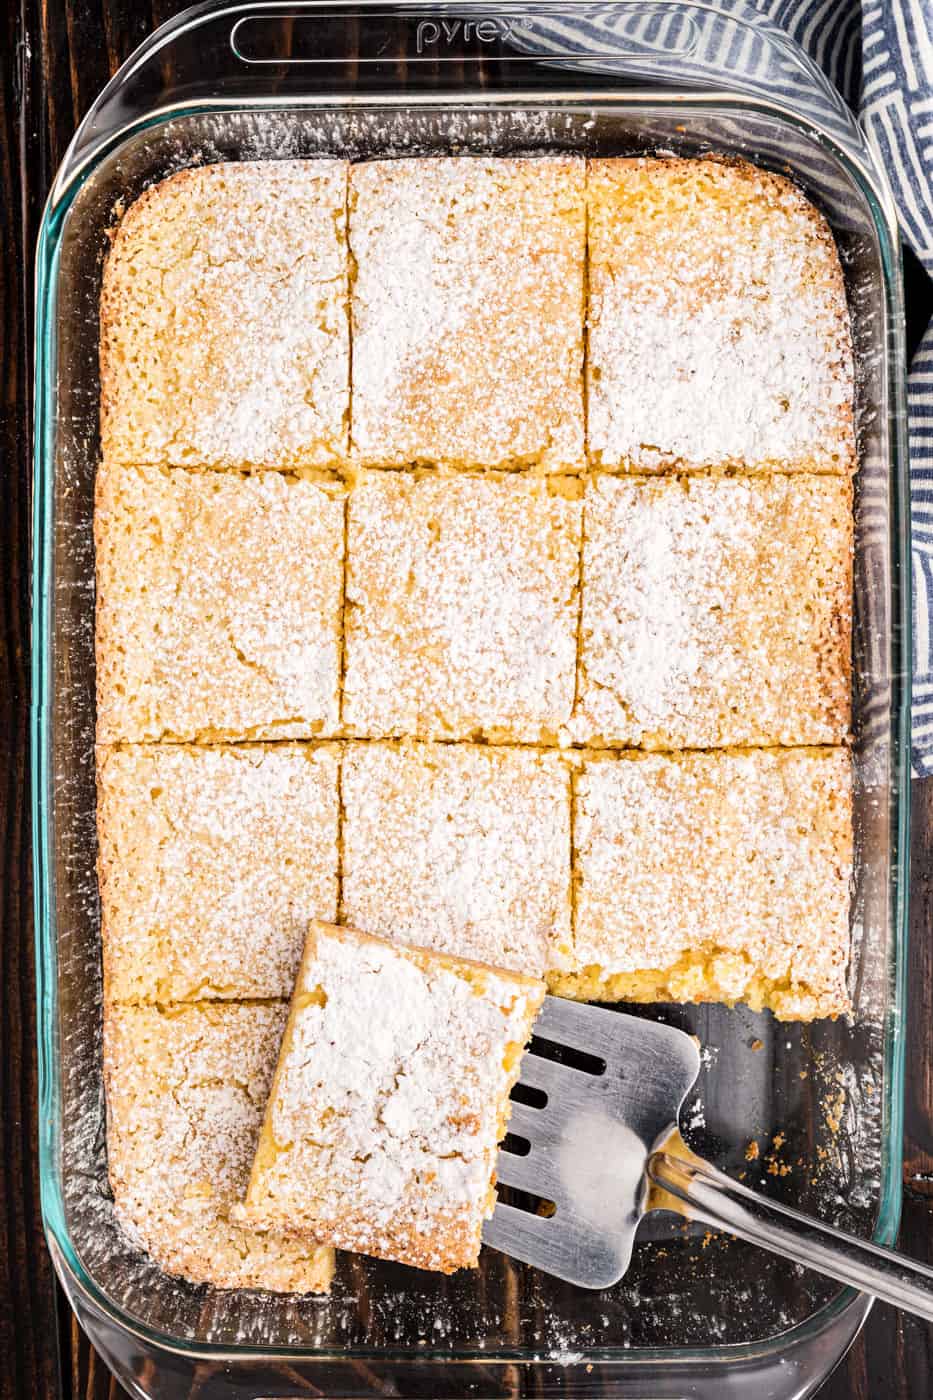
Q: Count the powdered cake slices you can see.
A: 11